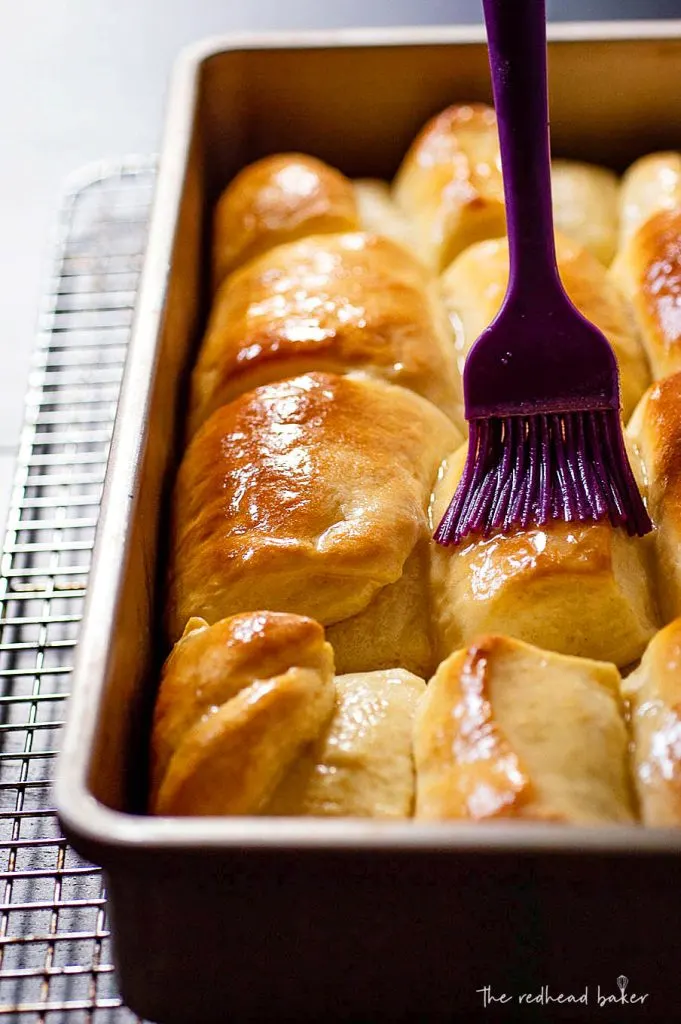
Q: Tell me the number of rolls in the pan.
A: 12